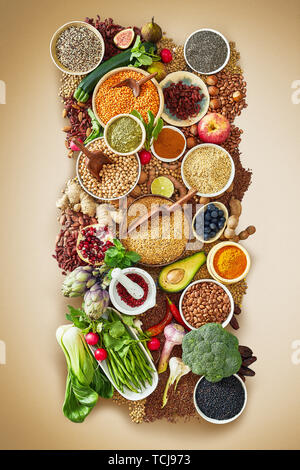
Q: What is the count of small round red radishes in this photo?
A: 6